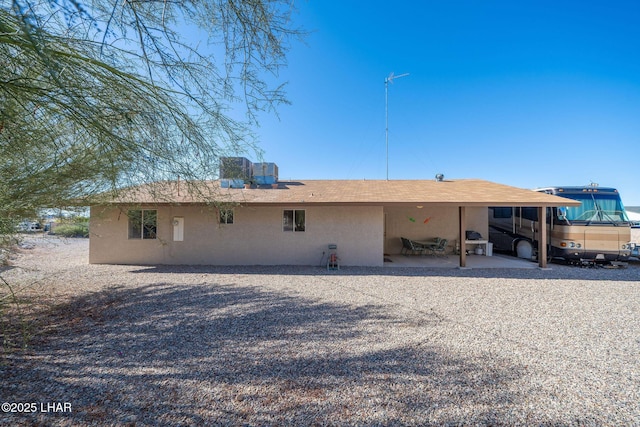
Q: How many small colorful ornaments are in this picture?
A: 2